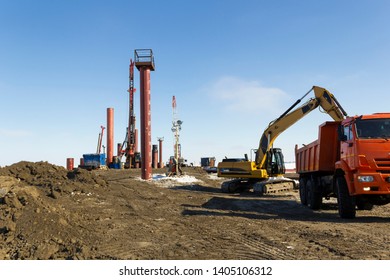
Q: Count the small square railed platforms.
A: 1